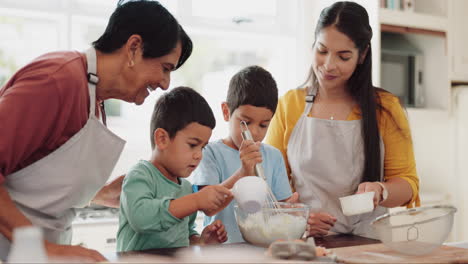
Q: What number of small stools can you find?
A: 0